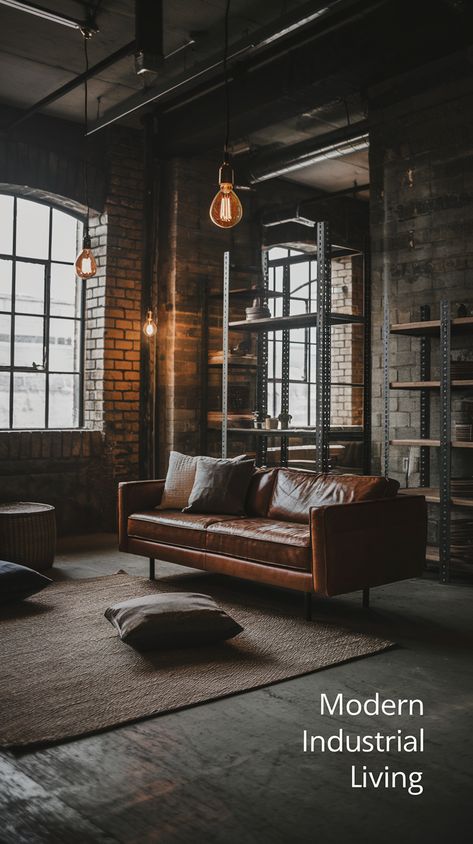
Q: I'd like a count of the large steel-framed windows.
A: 2